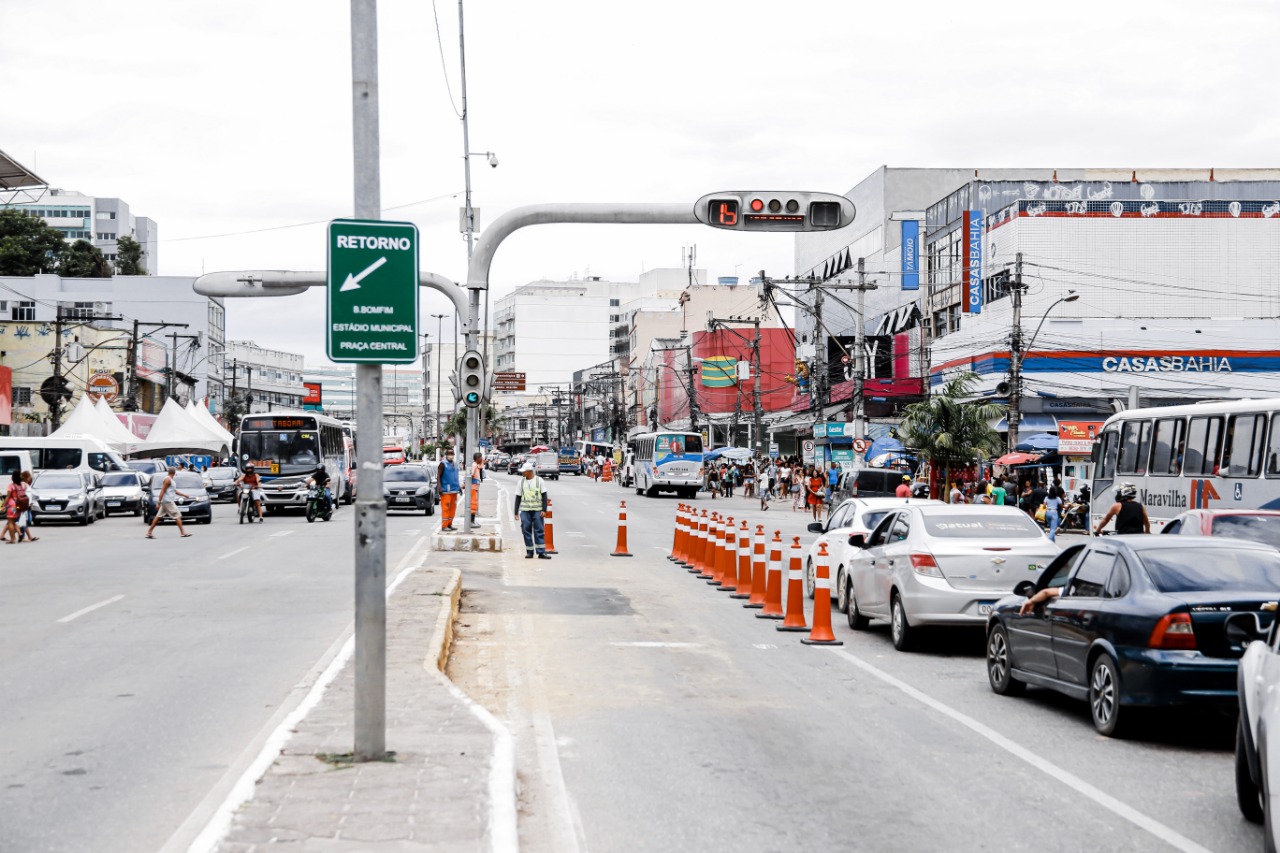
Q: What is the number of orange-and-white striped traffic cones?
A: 15